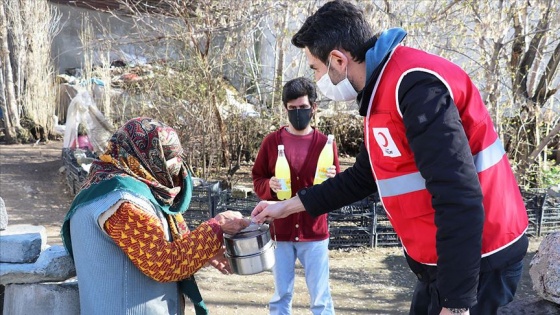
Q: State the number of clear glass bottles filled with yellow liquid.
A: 2